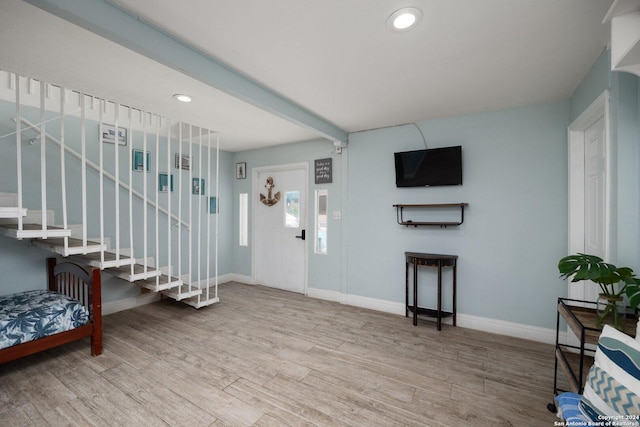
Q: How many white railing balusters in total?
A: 15